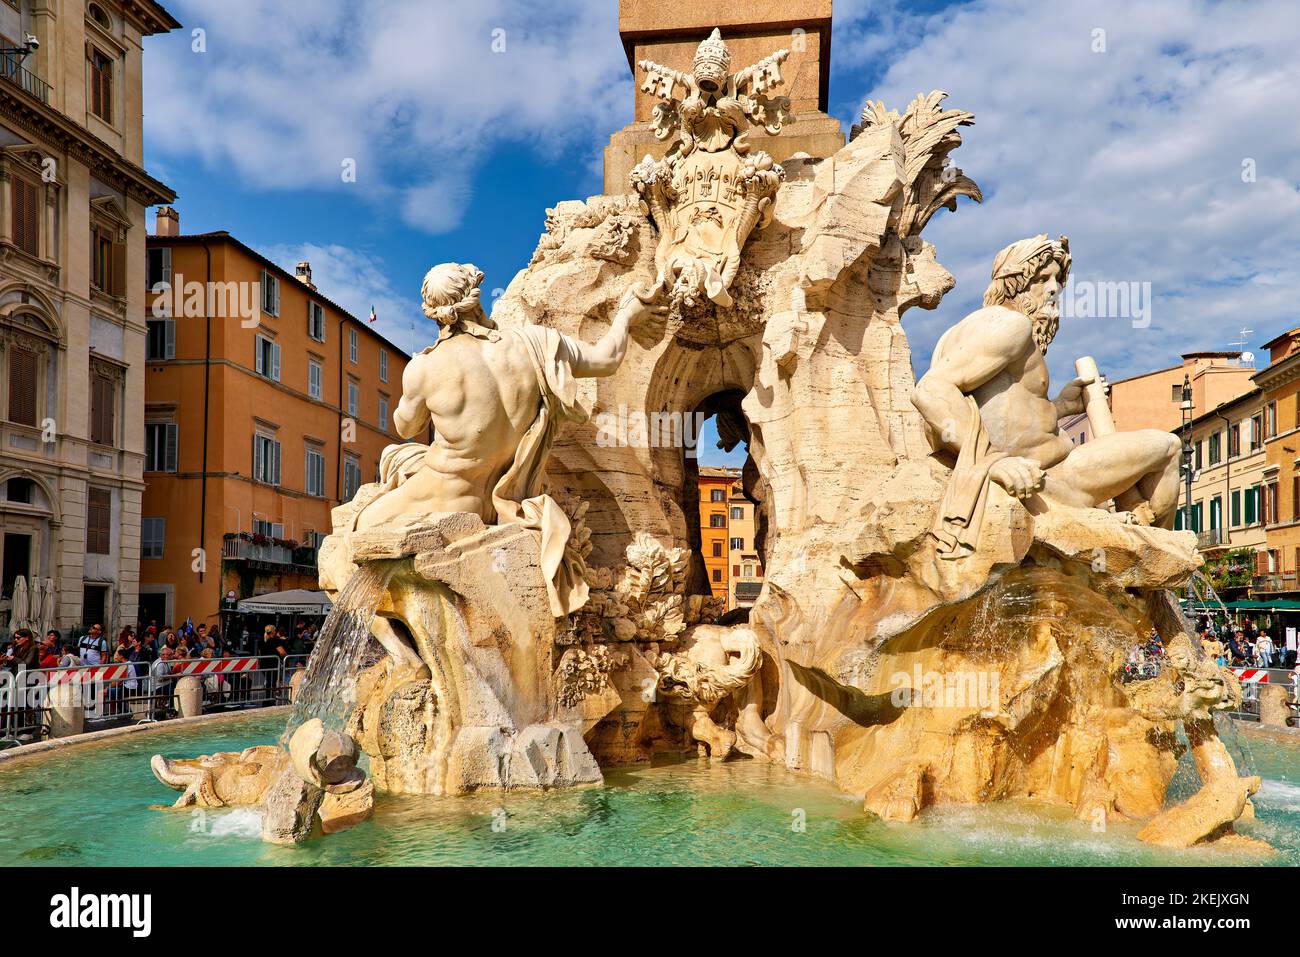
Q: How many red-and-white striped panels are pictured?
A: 3